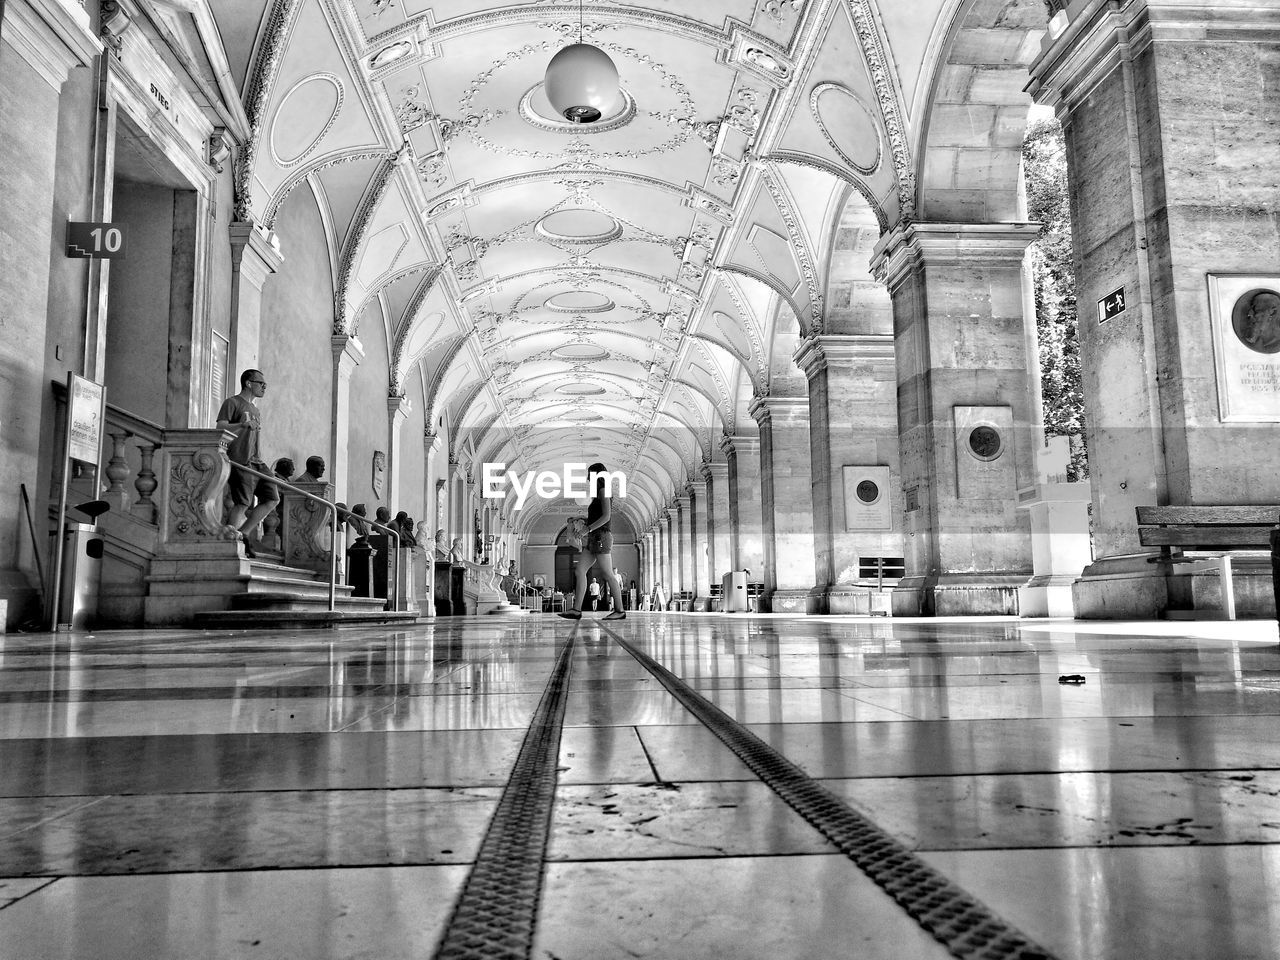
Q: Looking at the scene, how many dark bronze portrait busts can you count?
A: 7